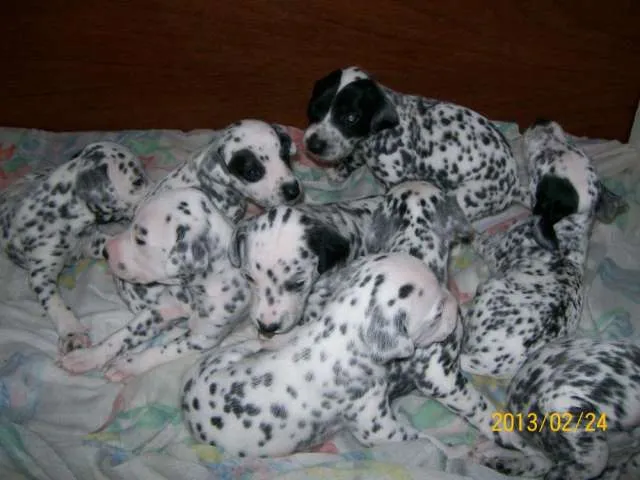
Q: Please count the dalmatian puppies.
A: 9